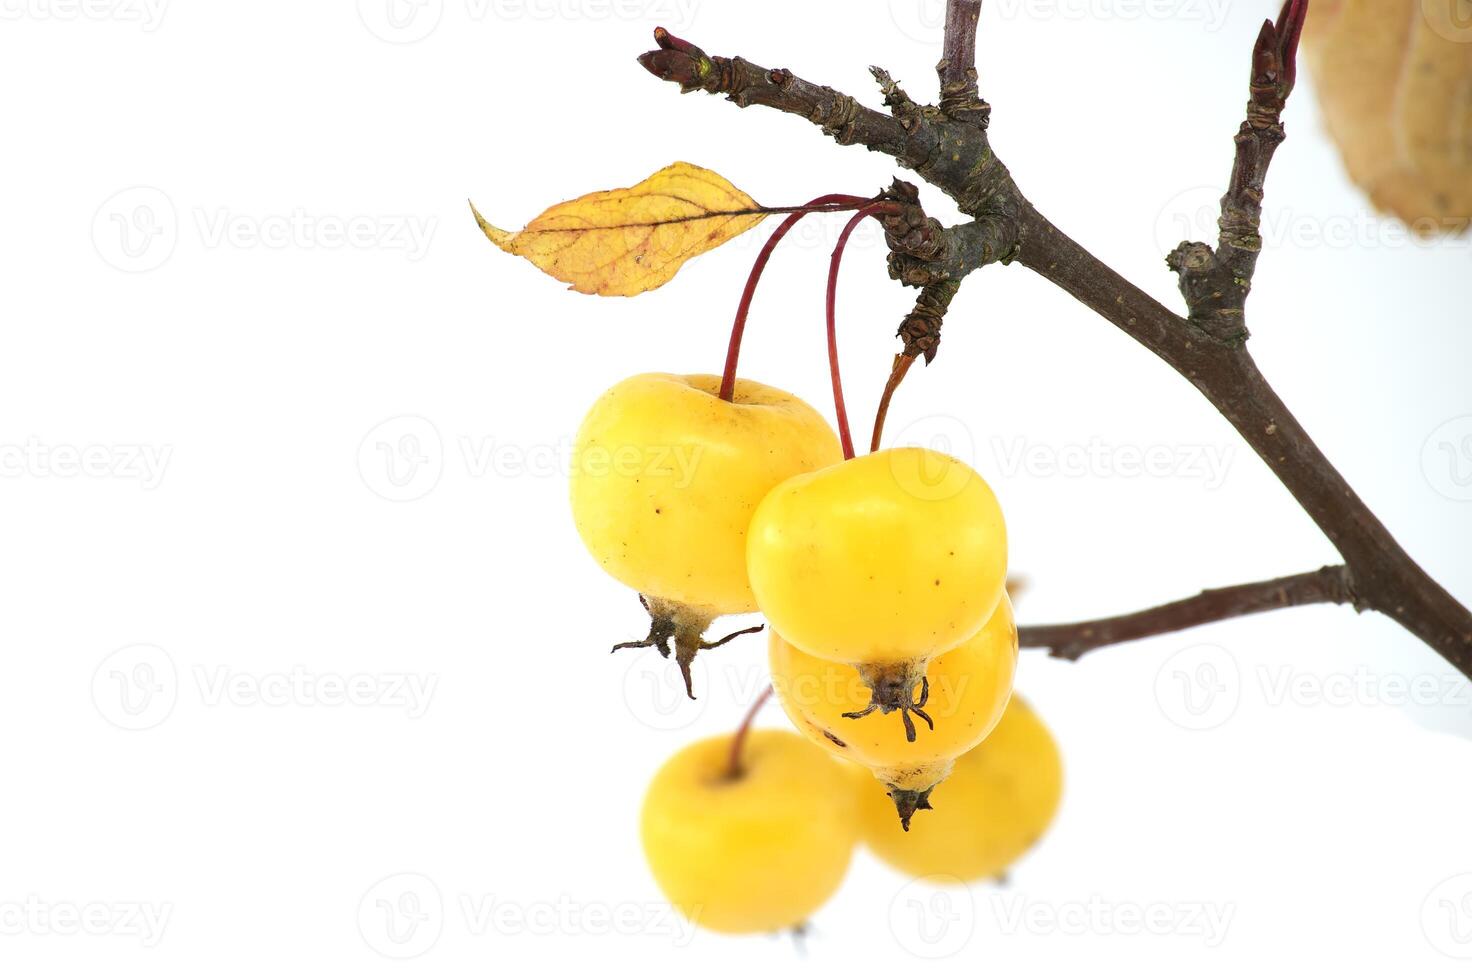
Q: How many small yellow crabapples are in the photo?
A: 5